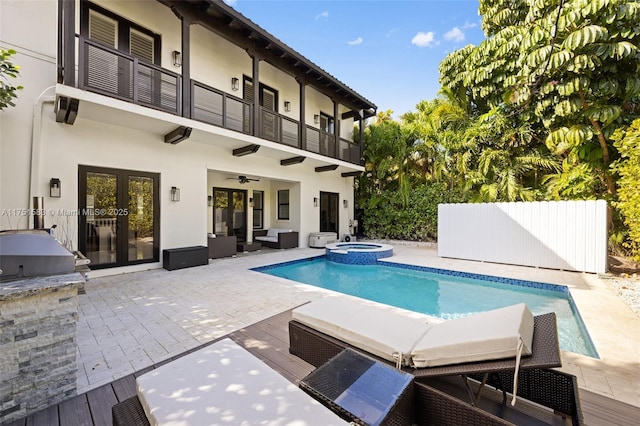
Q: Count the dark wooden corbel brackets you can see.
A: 6